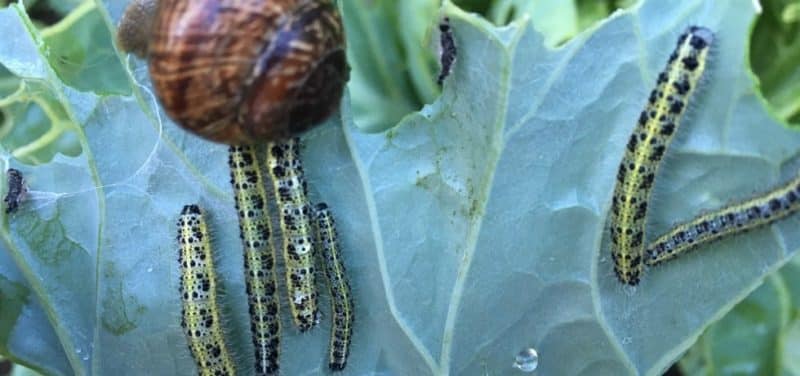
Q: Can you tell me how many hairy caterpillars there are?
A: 6